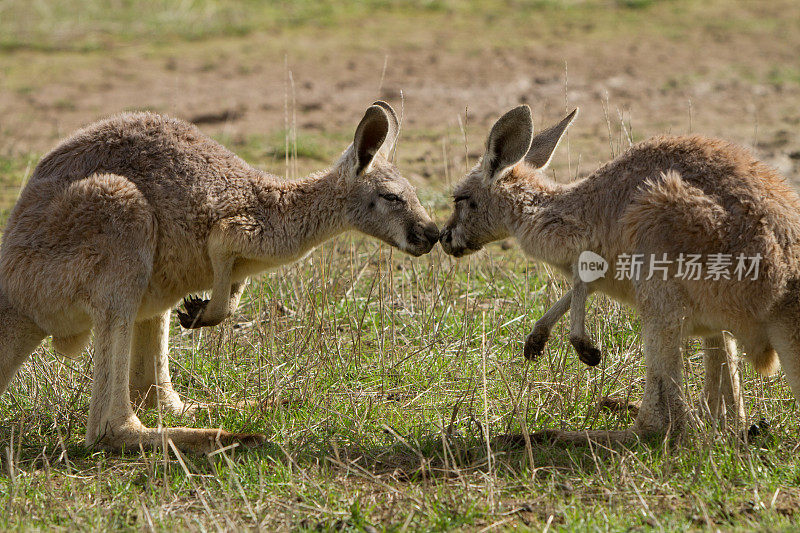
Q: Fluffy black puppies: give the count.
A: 0